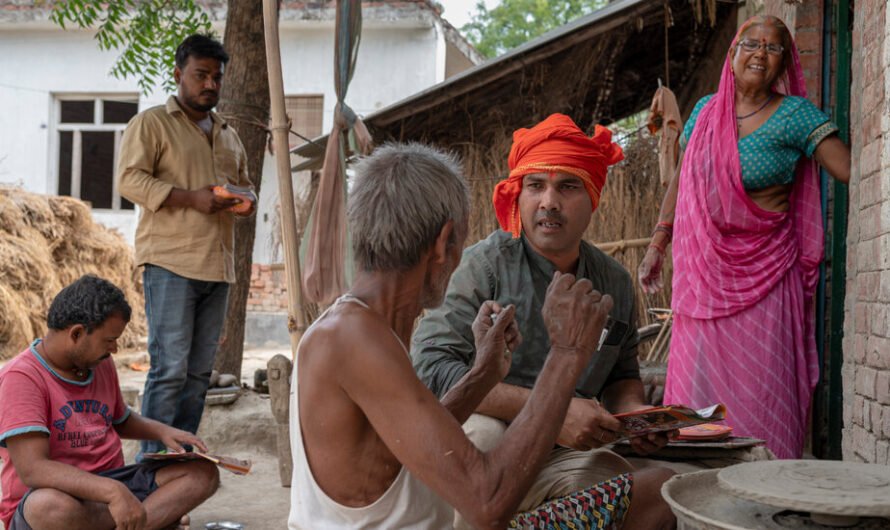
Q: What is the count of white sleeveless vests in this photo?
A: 1